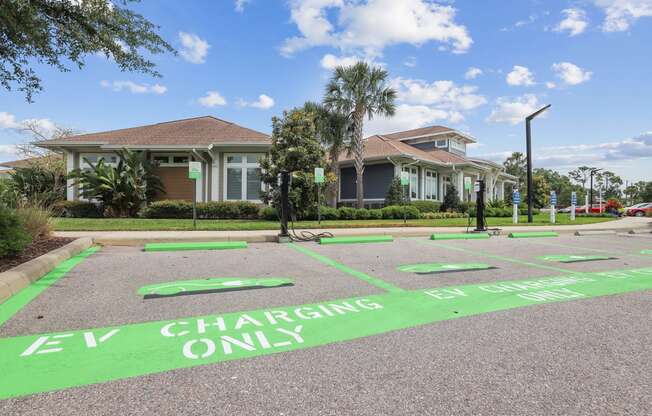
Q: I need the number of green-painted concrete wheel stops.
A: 4